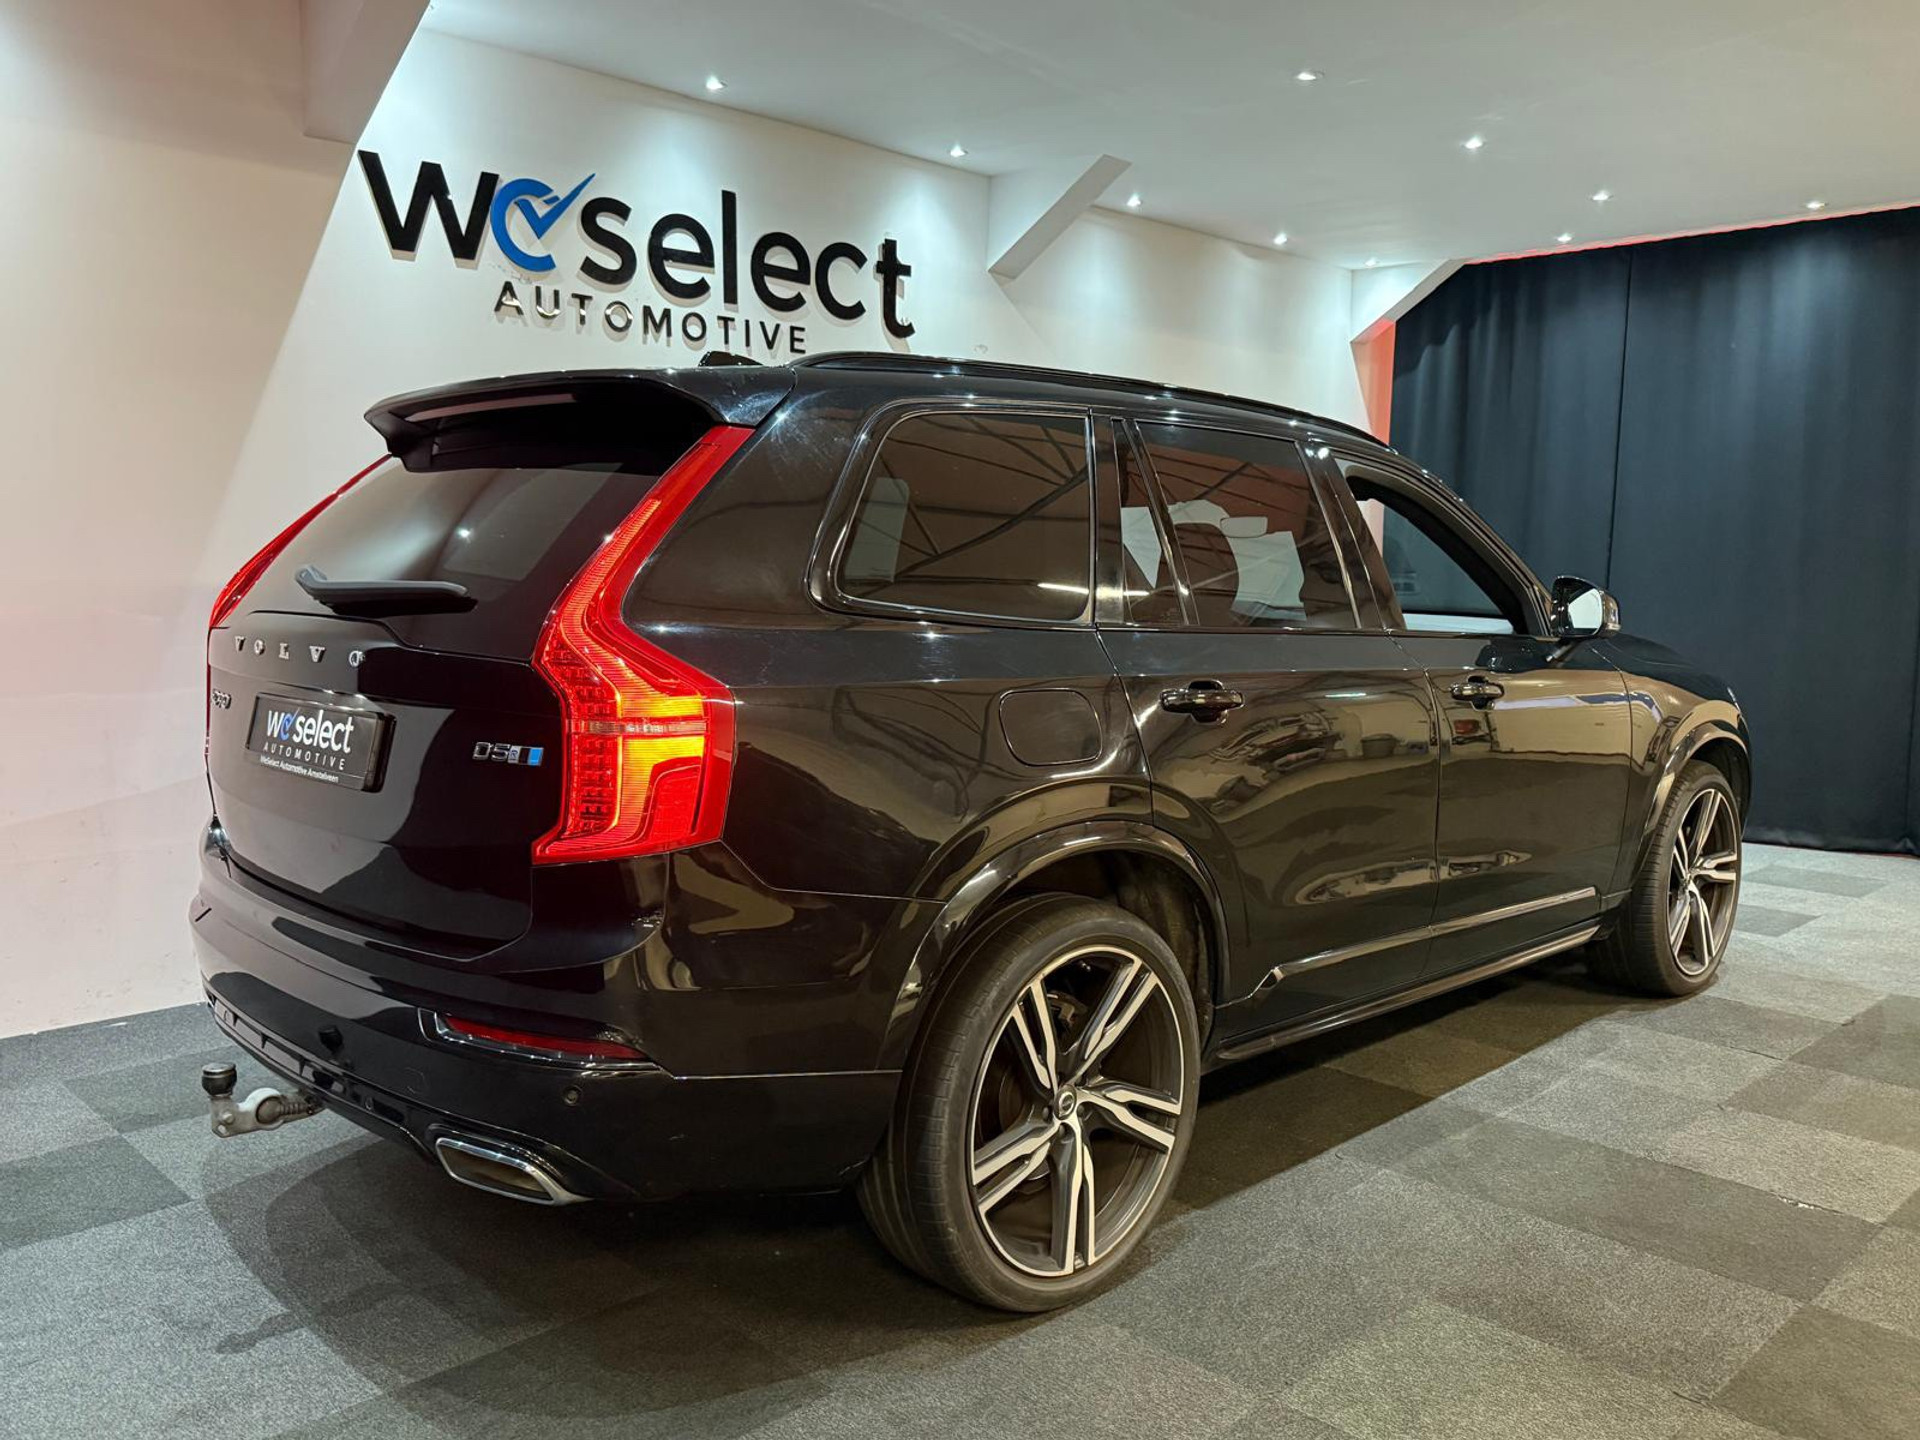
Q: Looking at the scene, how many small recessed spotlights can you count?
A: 10